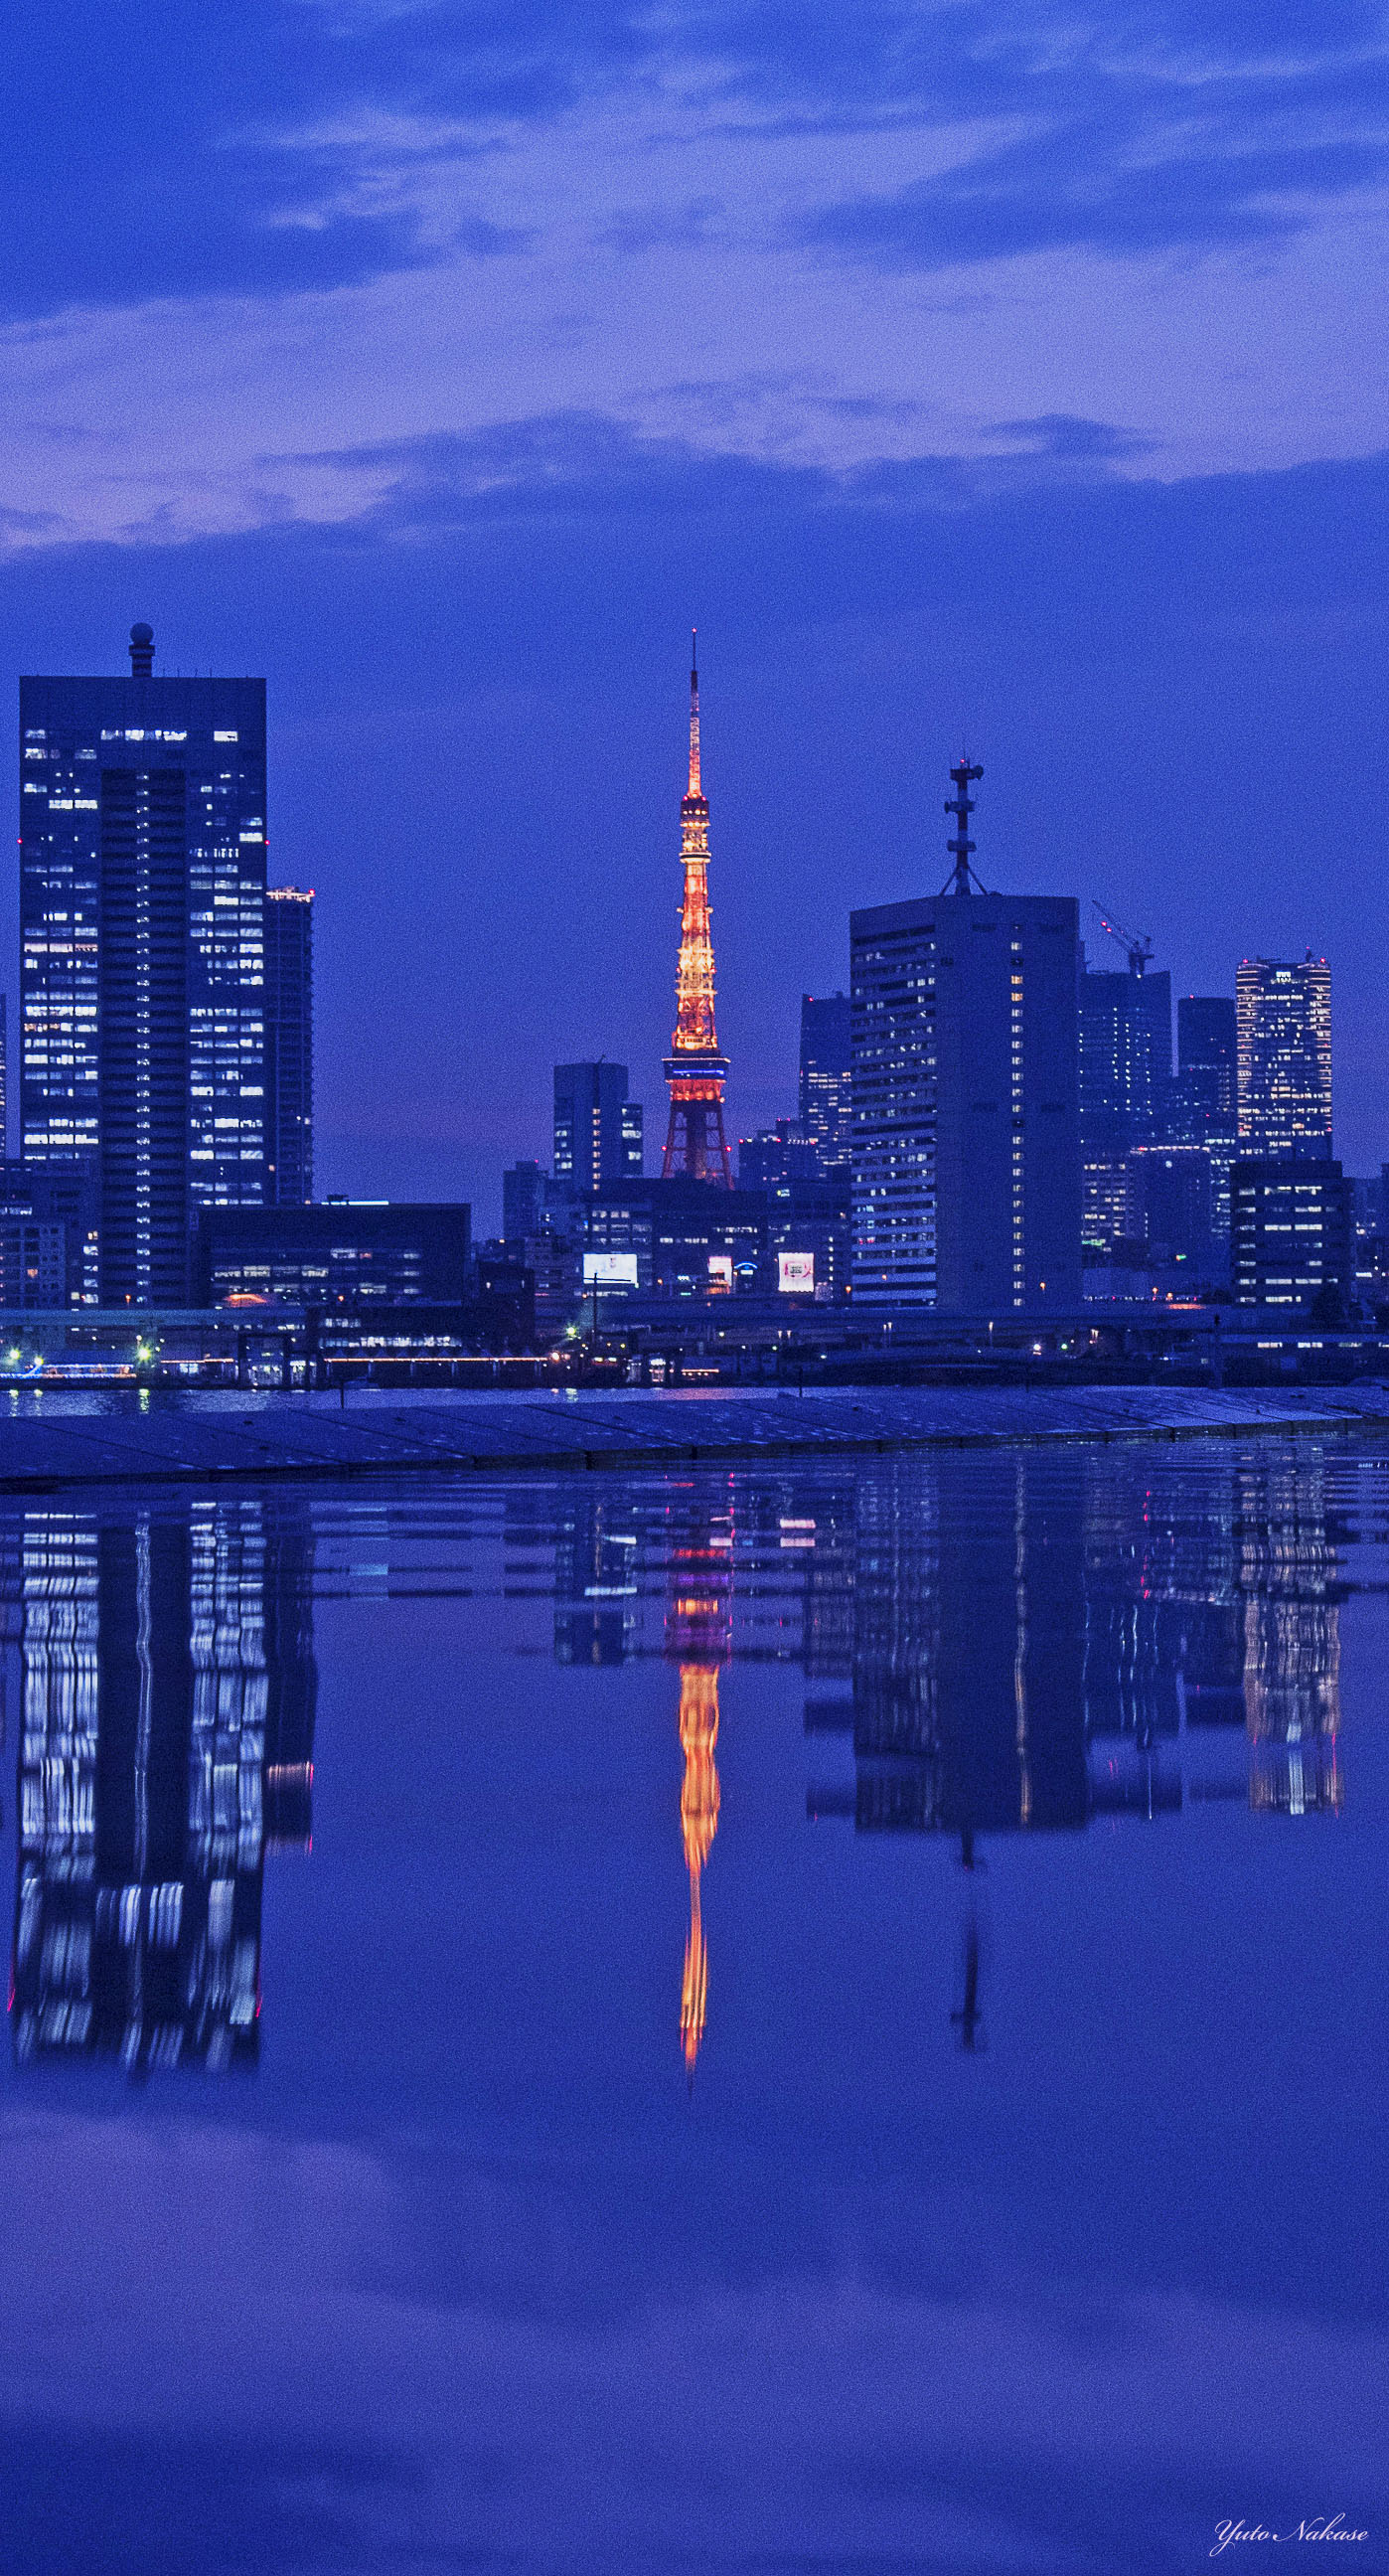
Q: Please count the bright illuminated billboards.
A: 3